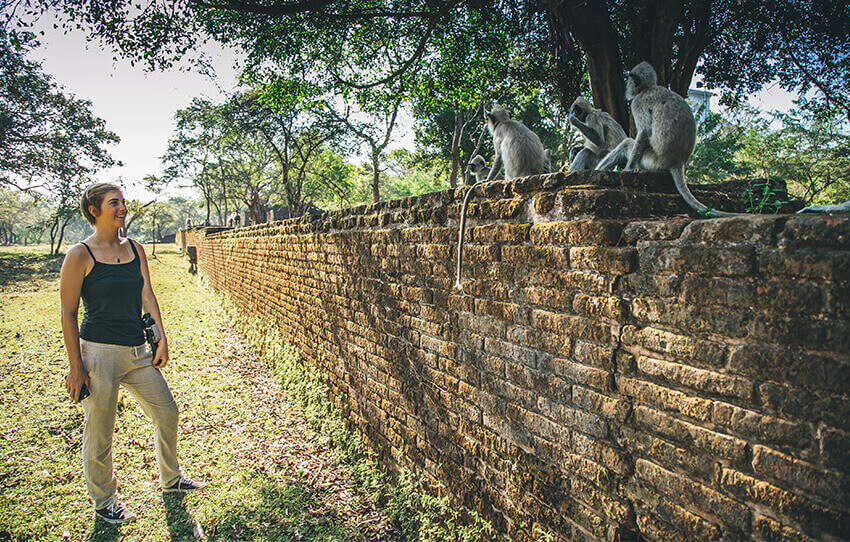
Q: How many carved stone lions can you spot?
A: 0